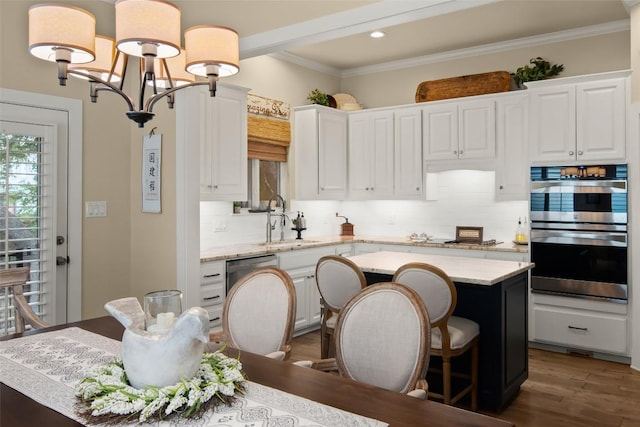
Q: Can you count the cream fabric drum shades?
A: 5